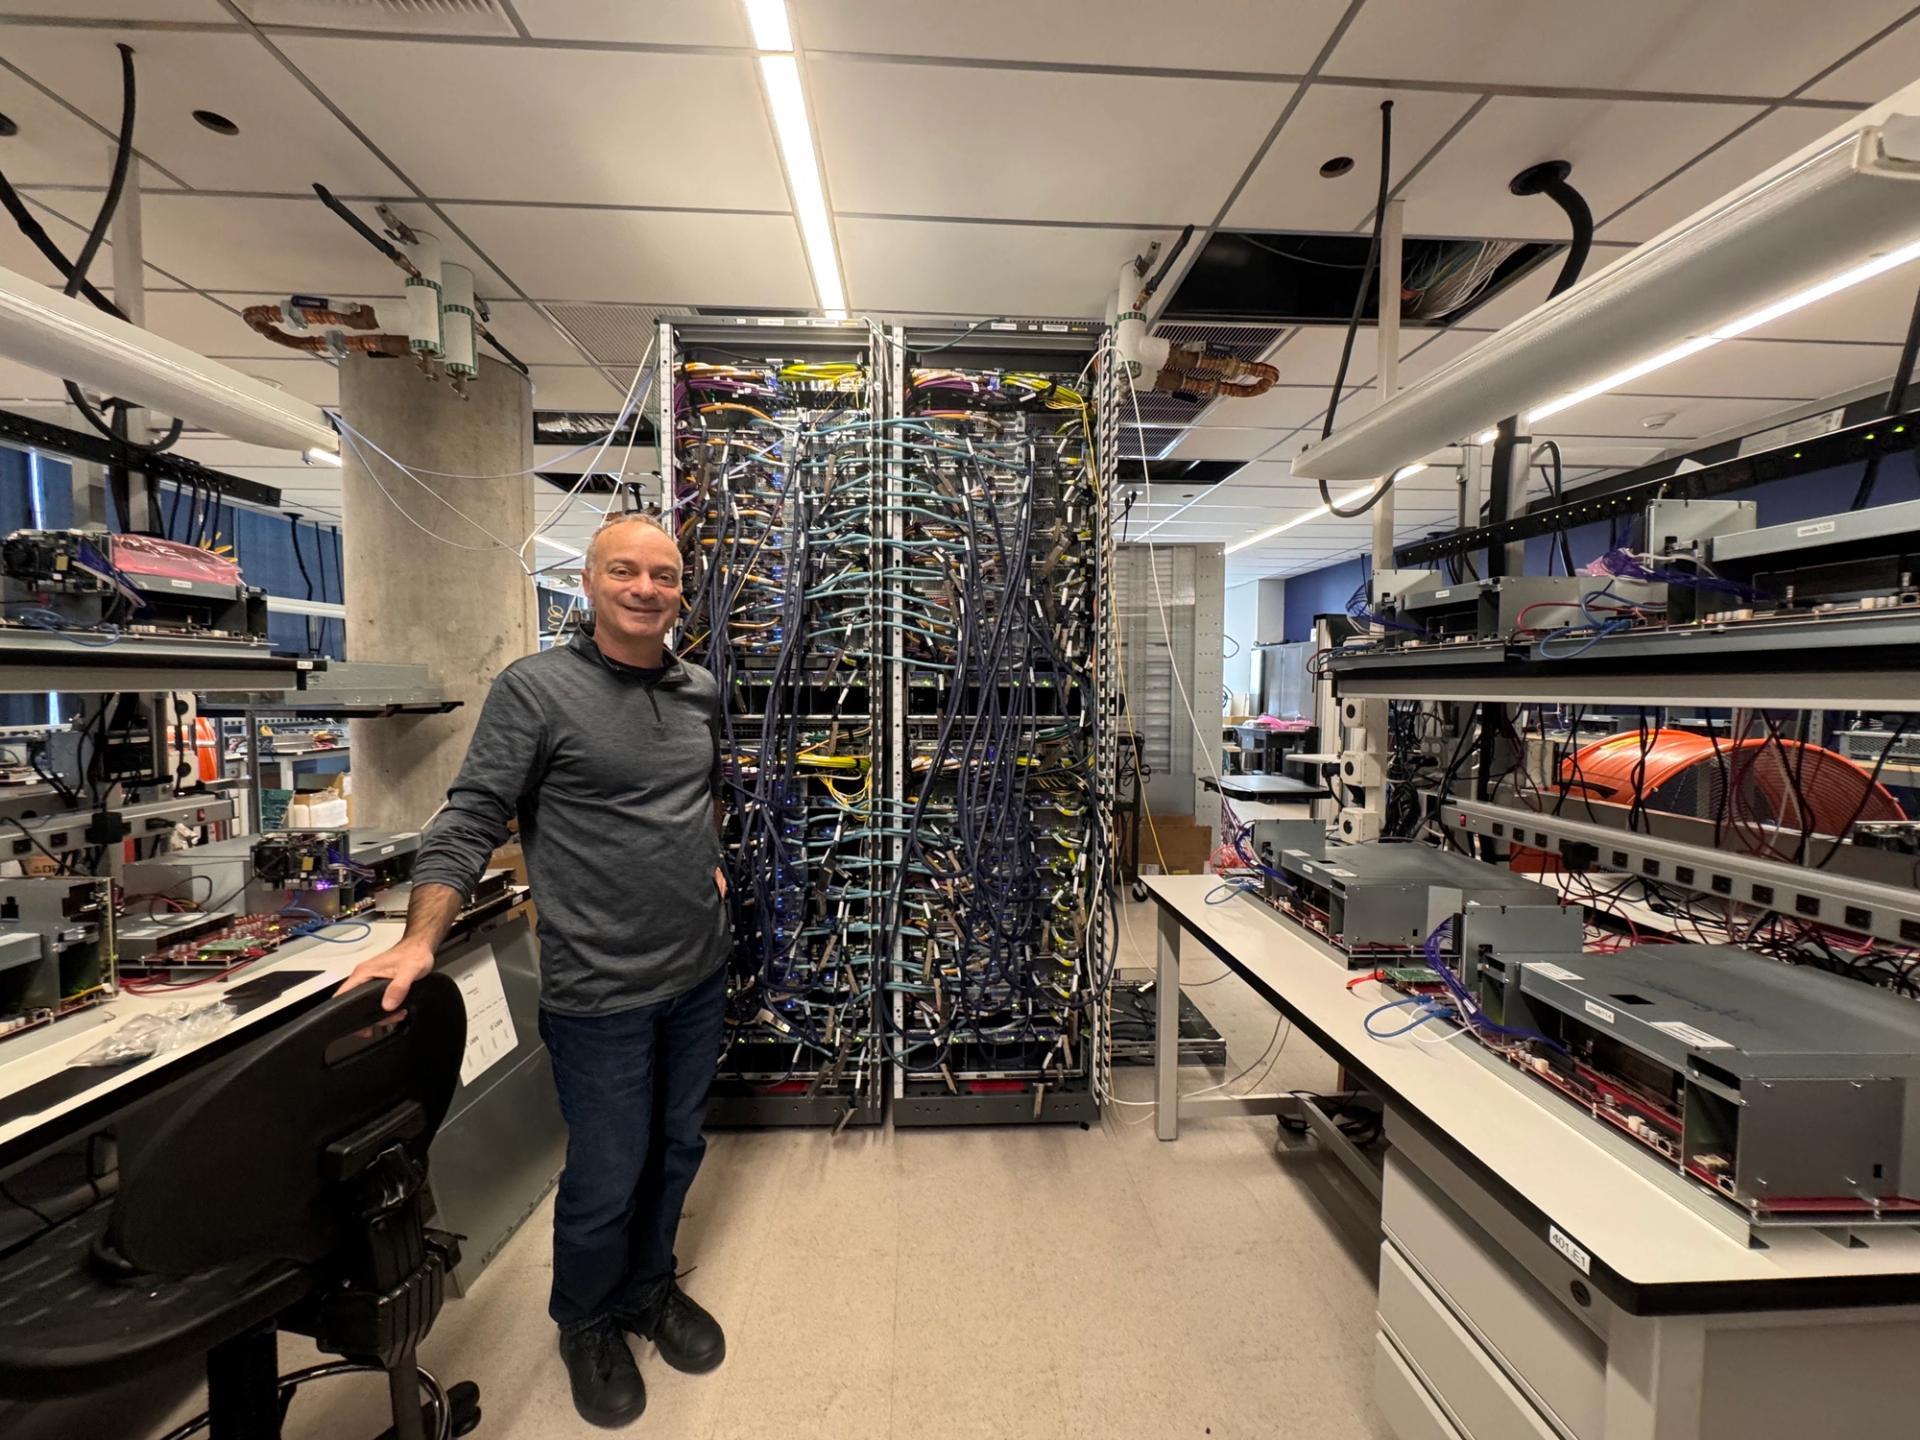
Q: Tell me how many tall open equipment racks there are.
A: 2